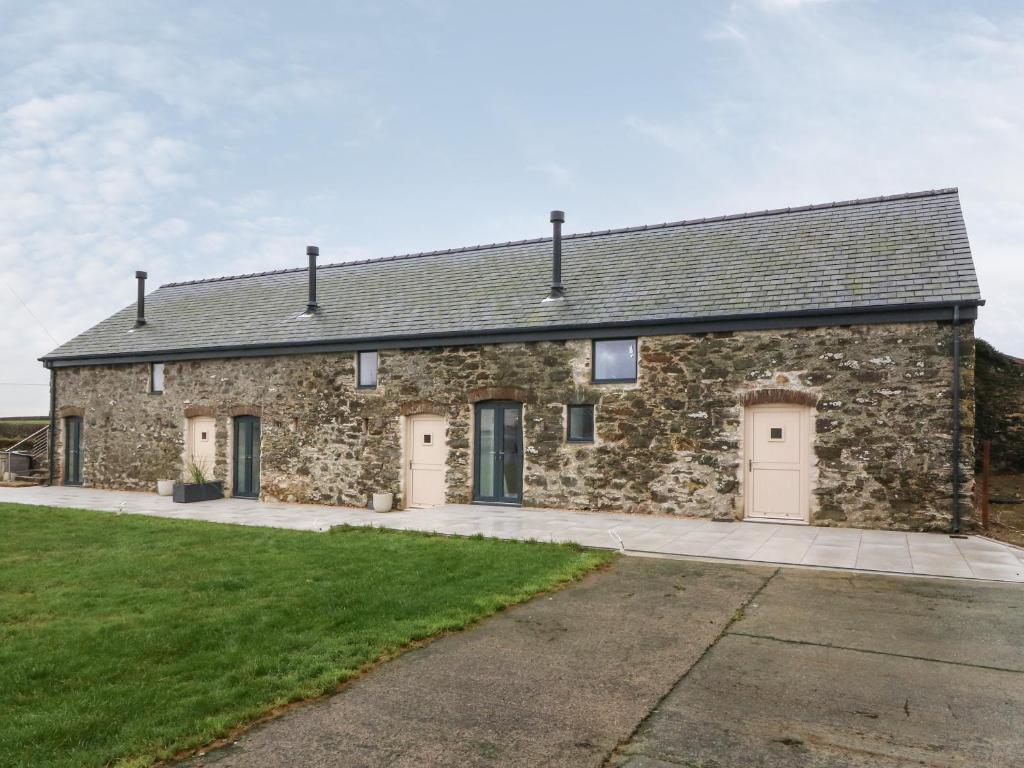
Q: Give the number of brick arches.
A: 6